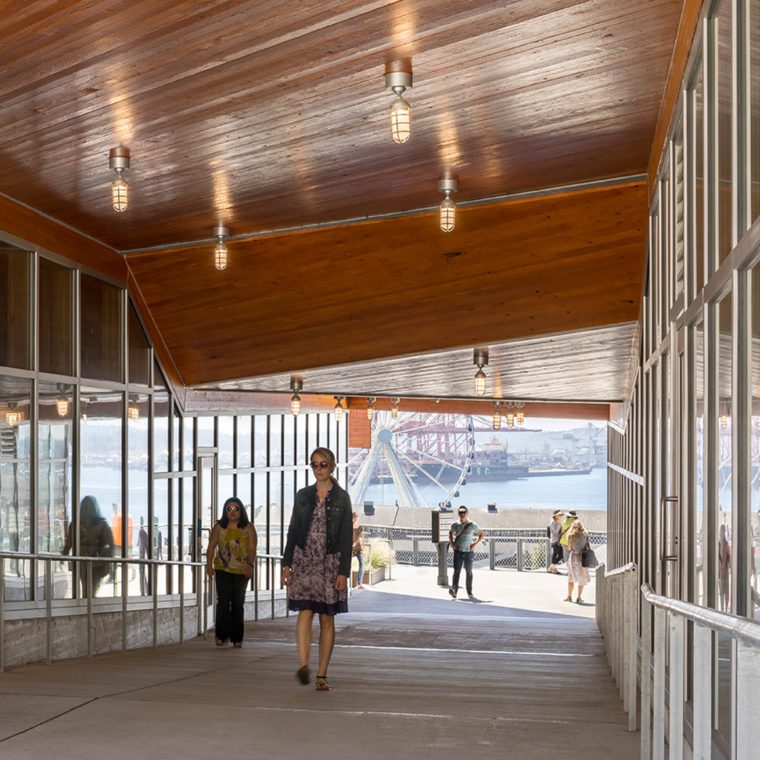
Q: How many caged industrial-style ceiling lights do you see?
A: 12